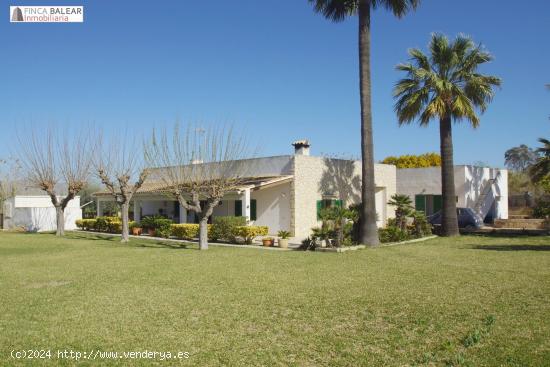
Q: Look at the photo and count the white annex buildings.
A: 2